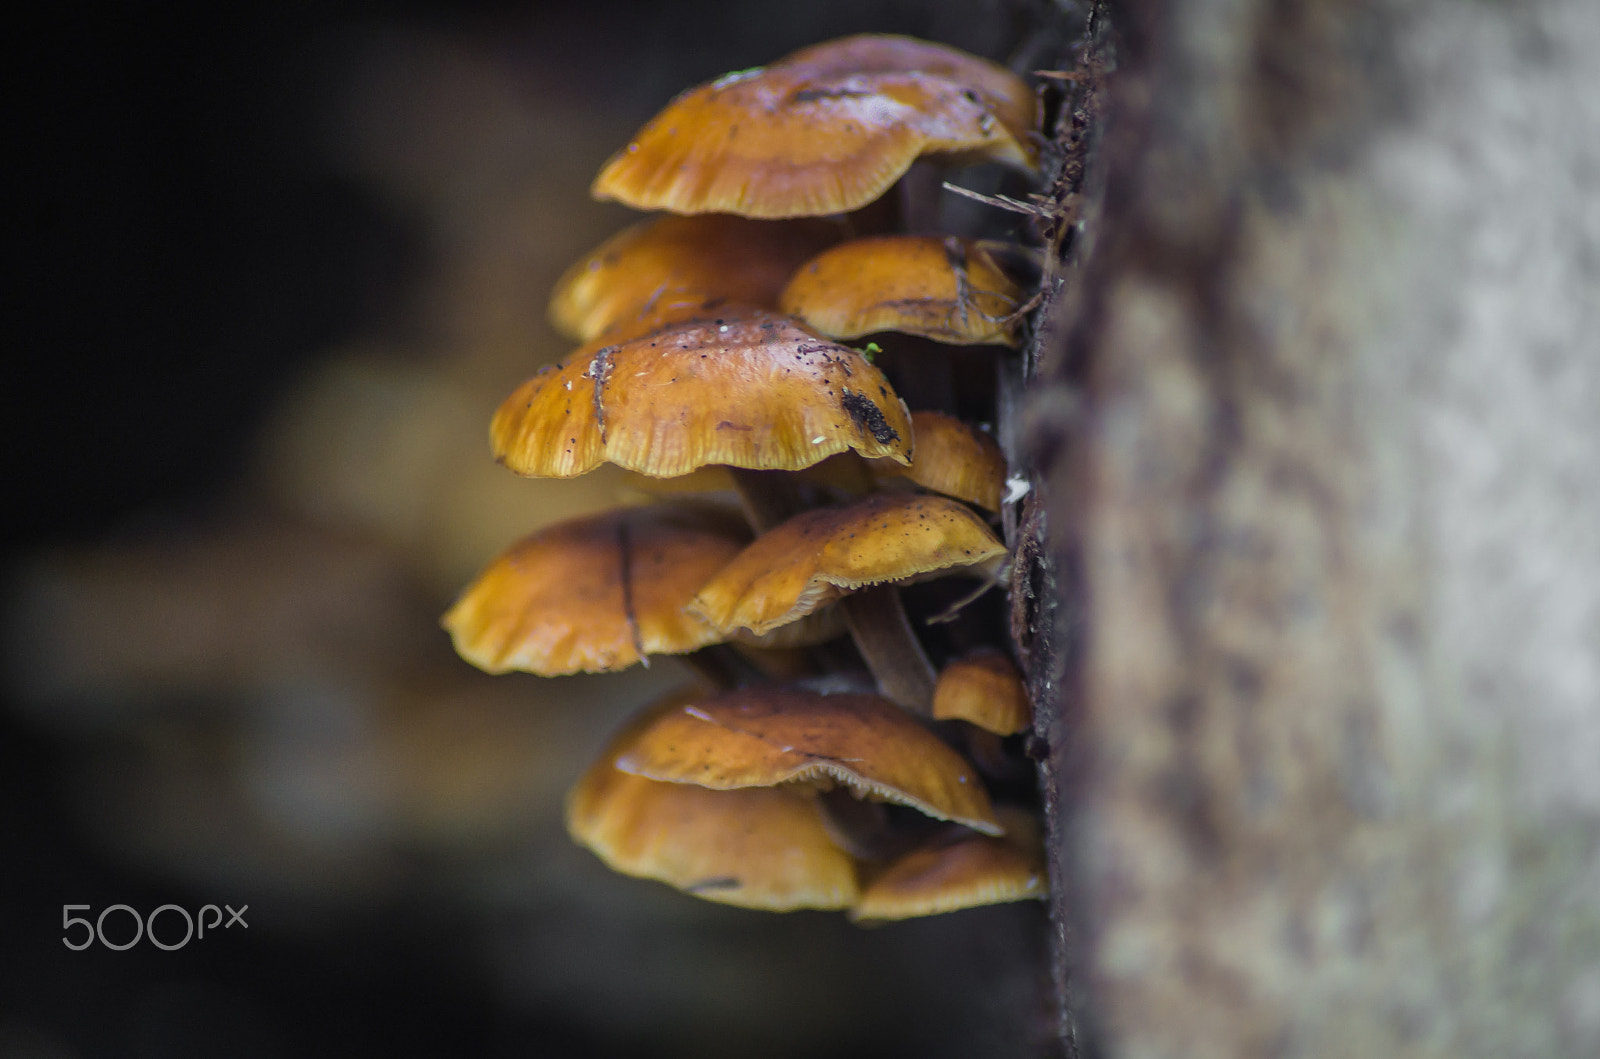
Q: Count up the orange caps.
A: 11